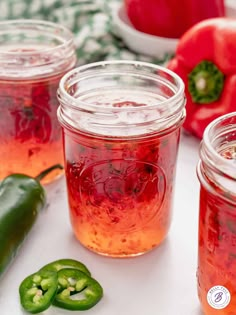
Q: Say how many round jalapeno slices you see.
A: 3